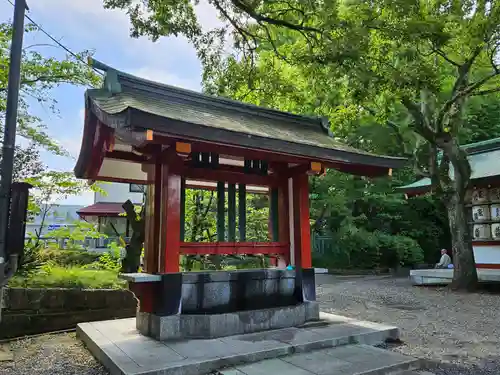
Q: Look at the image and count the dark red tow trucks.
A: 0